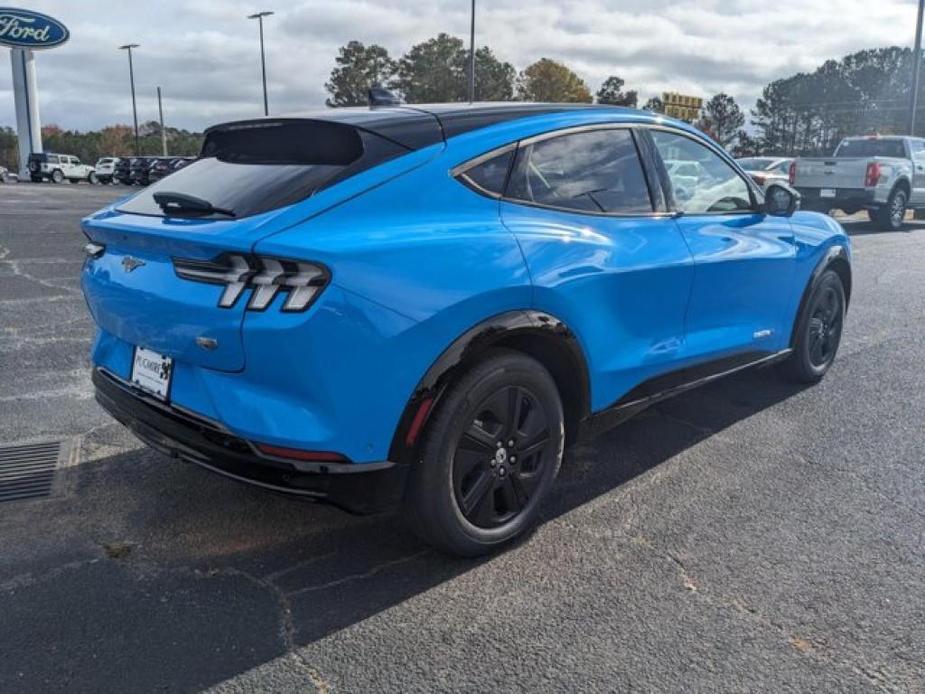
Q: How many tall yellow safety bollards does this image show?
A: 0